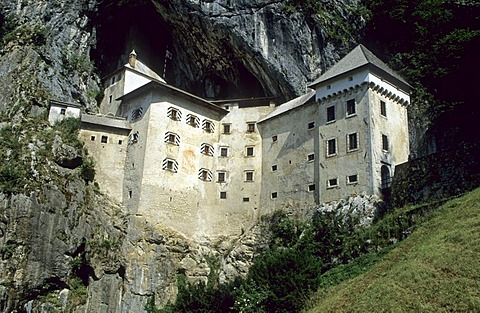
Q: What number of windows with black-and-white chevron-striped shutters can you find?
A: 9